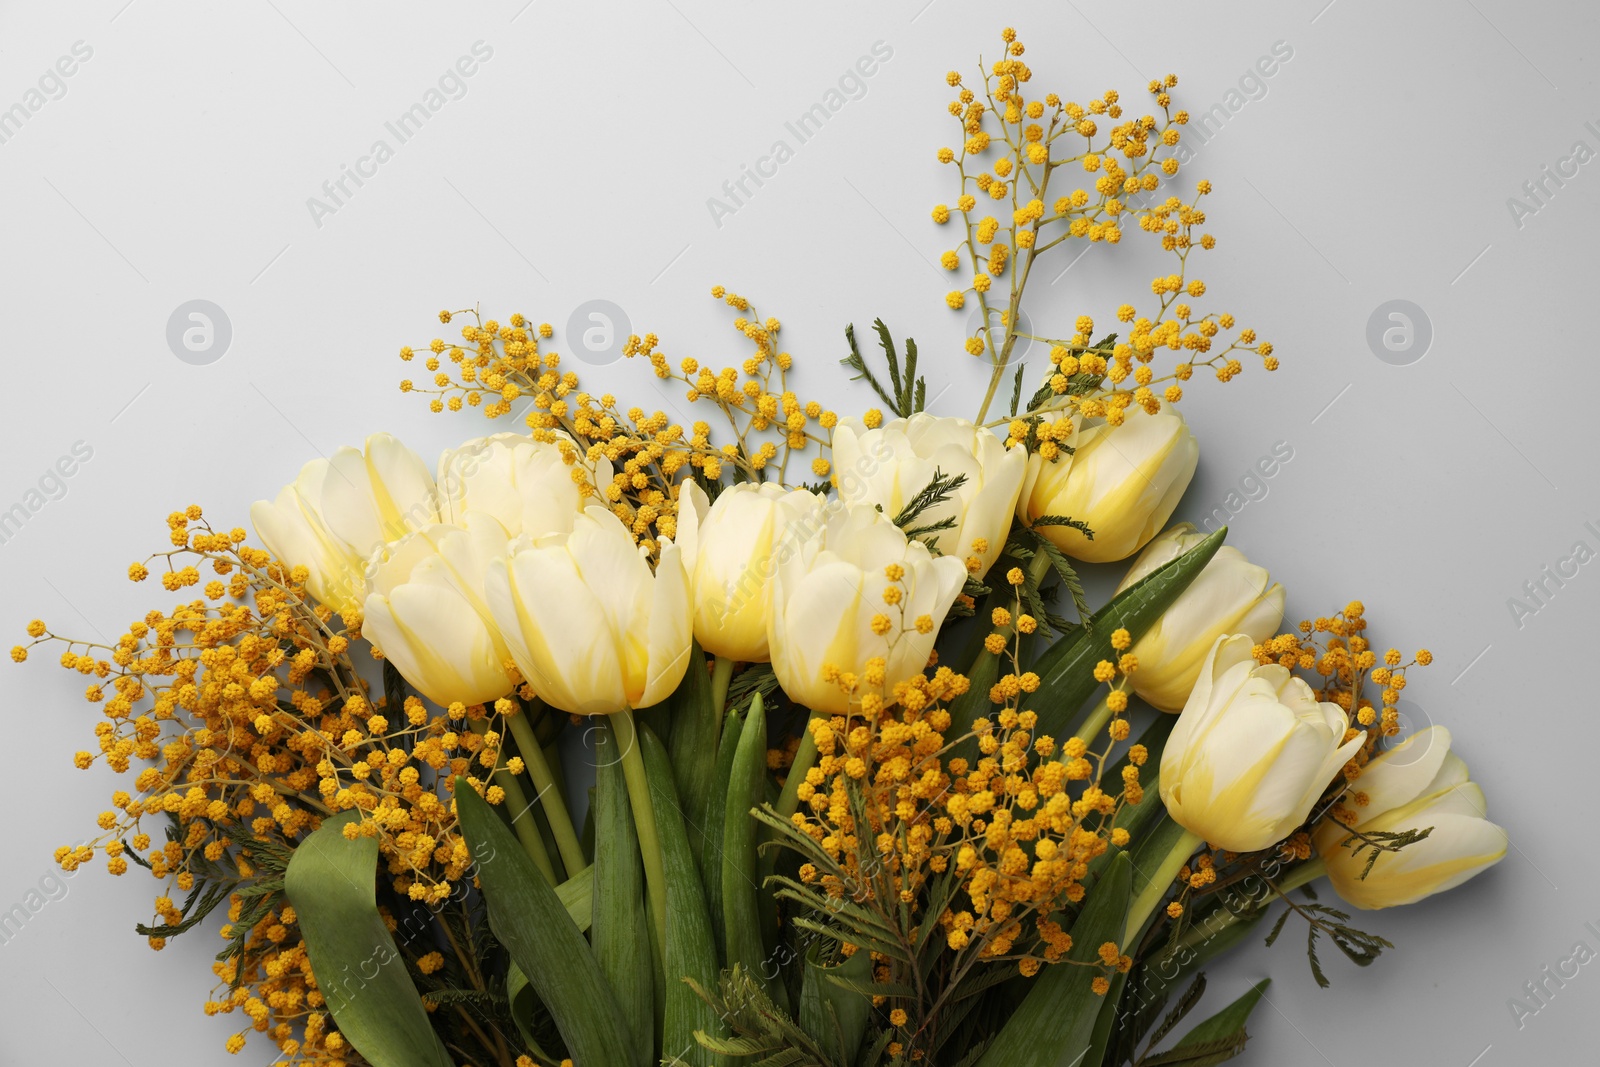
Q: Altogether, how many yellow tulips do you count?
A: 11